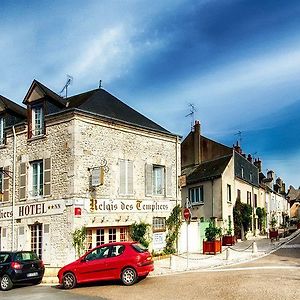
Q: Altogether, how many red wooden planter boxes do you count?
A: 3